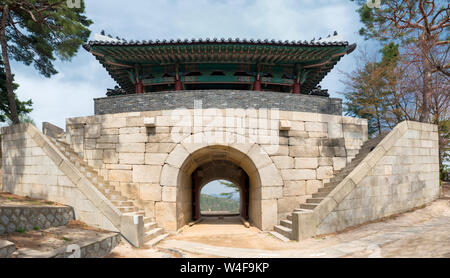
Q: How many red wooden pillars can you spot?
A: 4